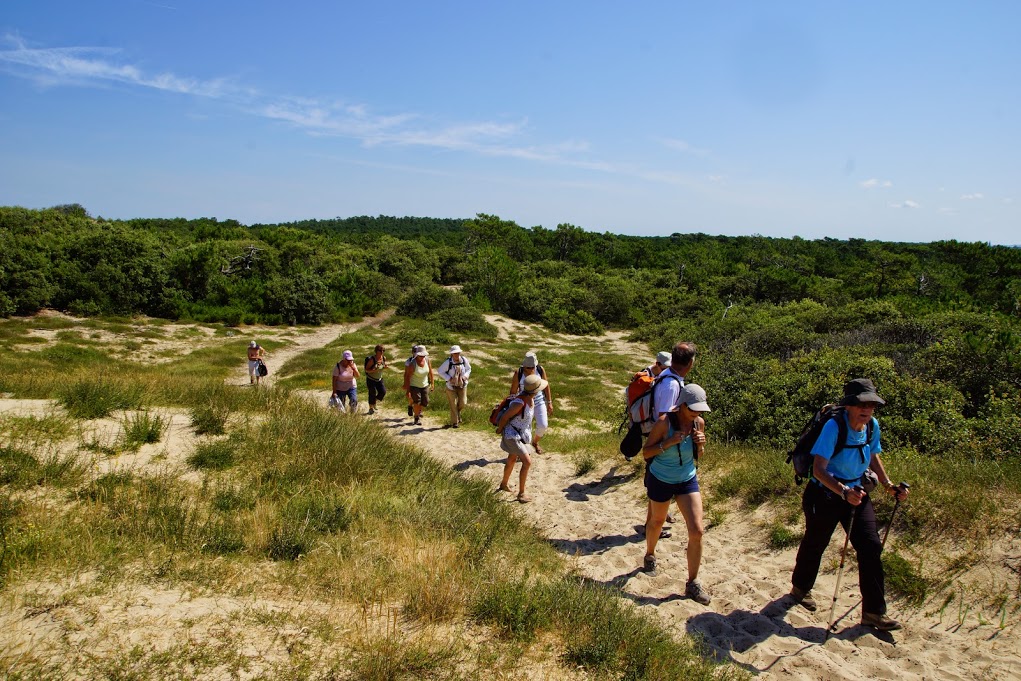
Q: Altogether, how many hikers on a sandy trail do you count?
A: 12